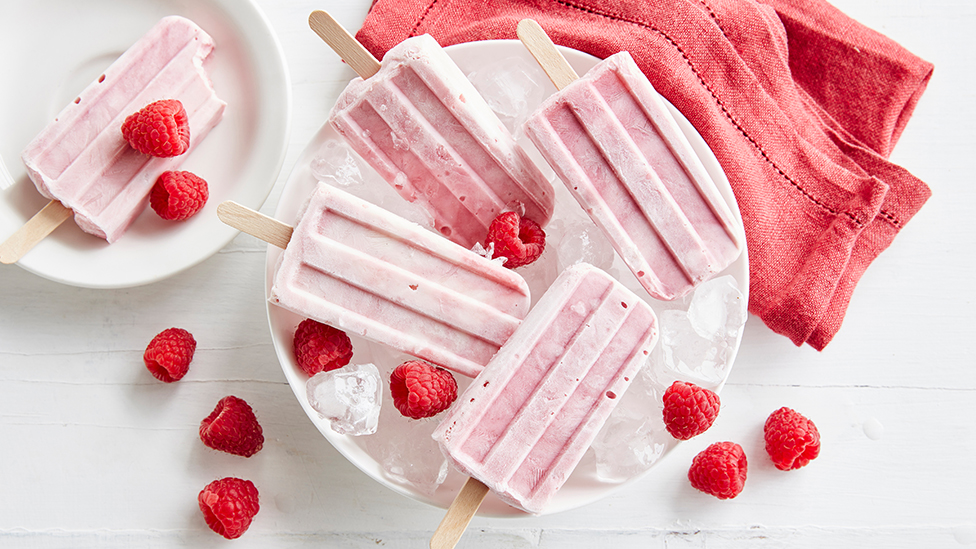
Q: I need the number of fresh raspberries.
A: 11